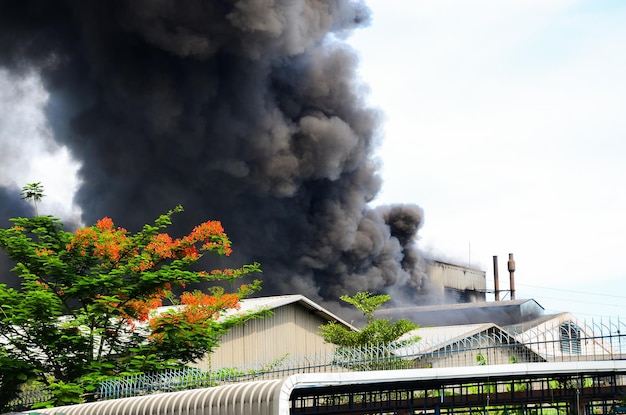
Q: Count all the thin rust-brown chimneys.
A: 2